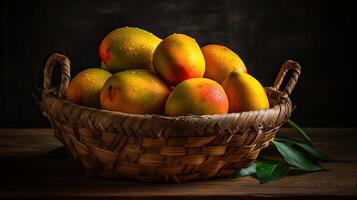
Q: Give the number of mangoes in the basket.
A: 7